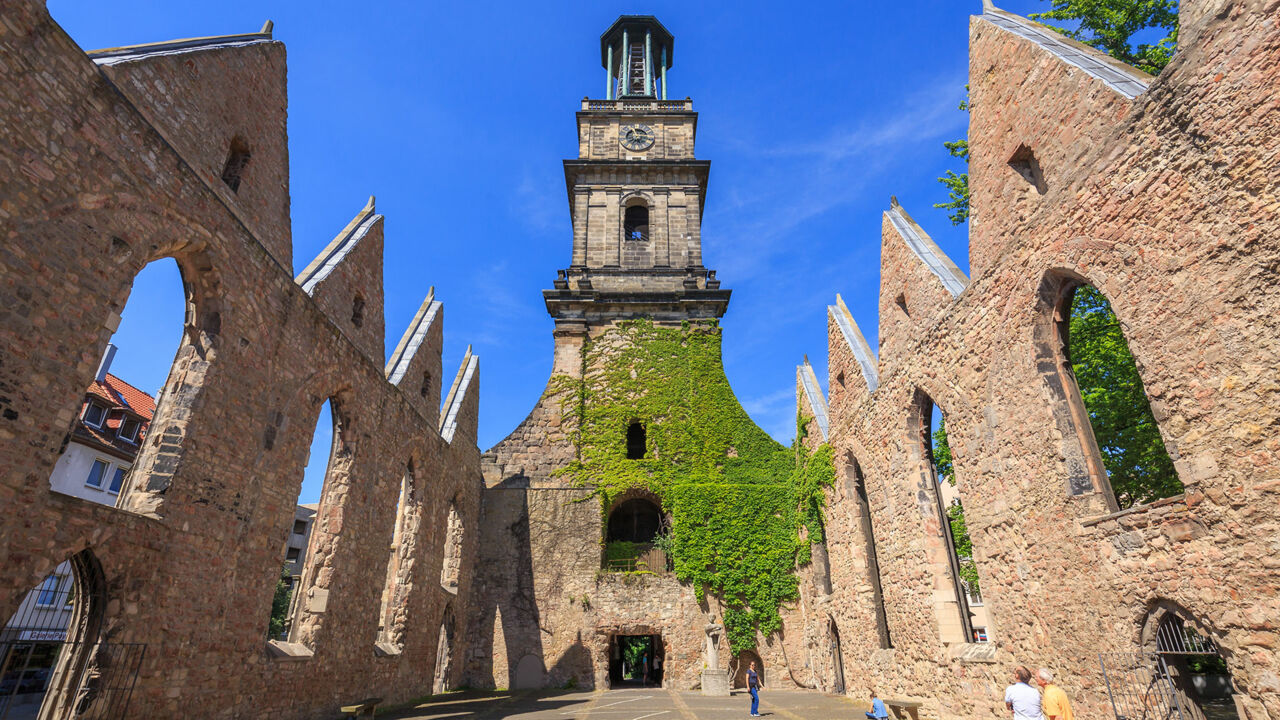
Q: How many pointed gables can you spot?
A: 8